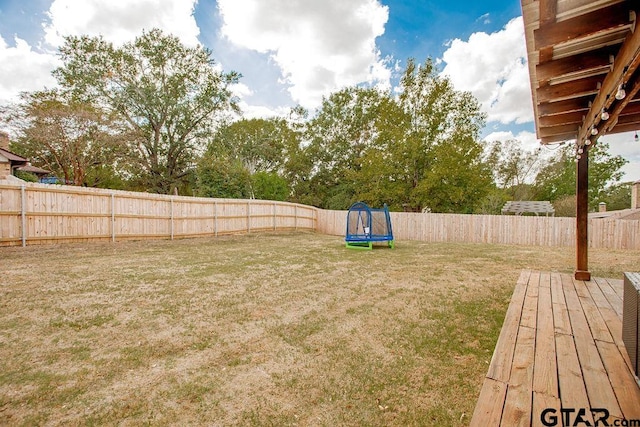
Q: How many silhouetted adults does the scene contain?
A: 0